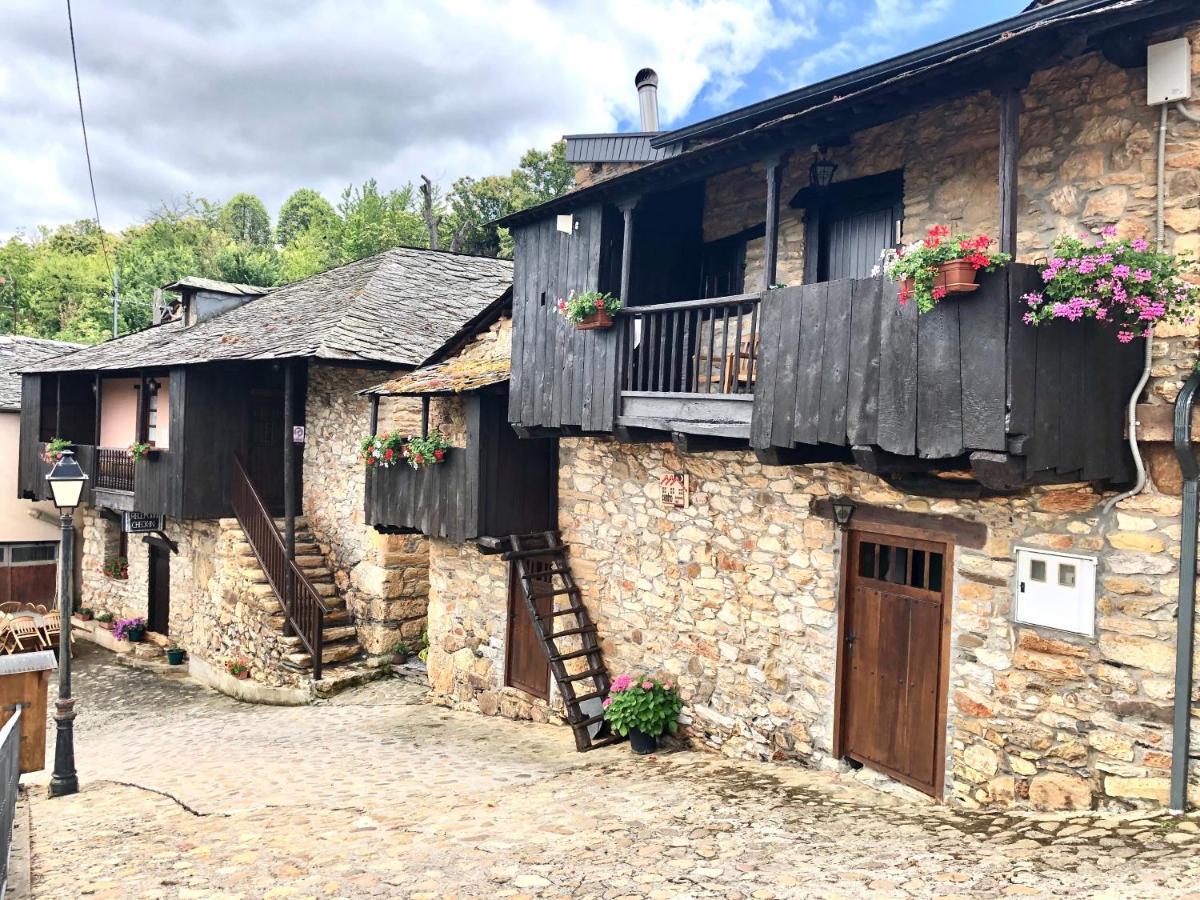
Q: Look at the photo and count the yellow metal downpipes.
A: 0